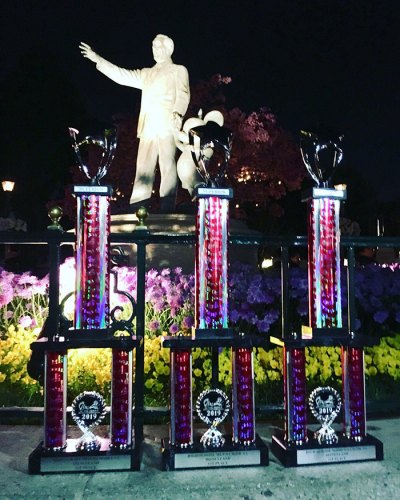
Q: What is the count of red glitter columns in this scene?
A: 9